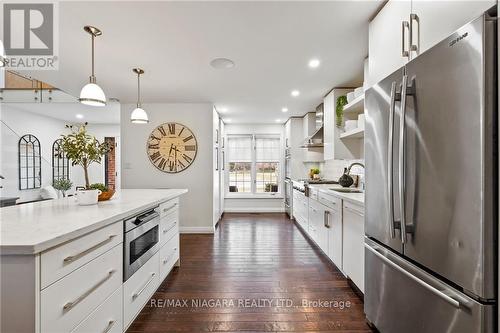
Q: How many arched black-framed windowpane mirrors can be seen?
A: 2